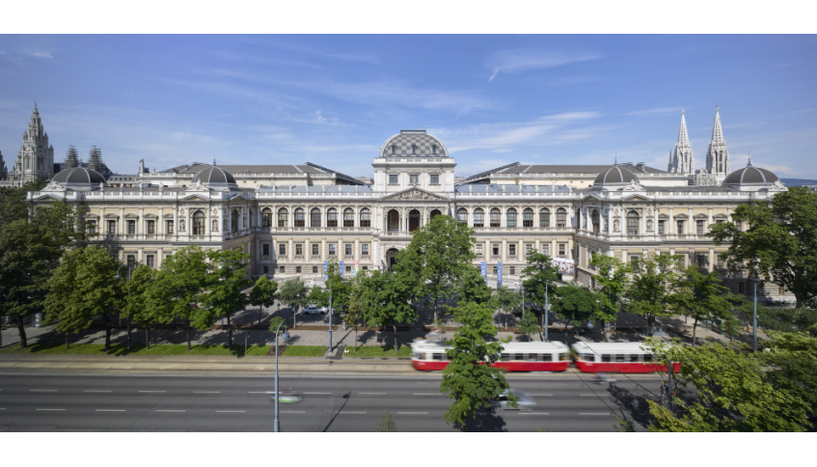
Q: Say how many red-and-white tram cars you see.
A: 2